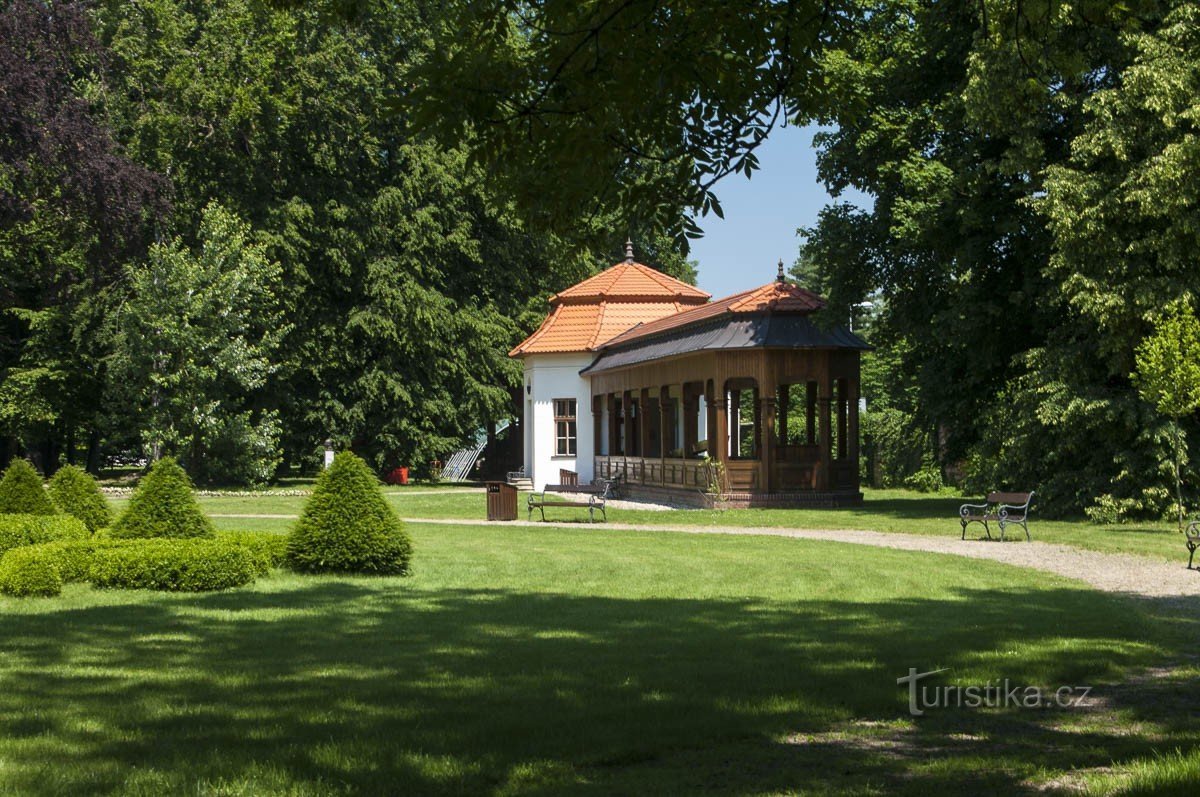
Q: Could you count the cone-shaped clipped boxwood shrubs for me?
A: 4